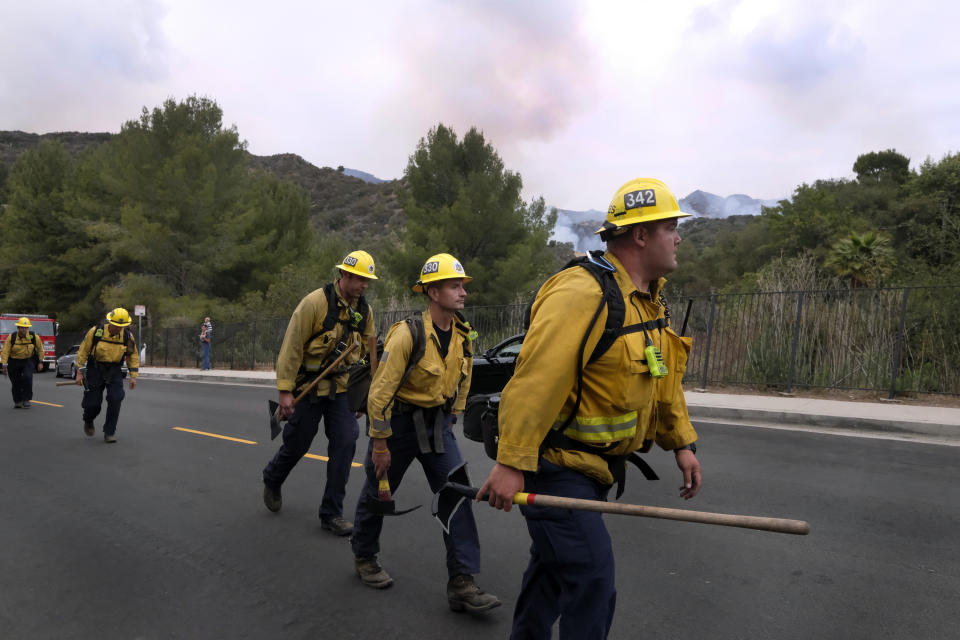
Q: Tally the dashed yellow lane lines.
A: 3